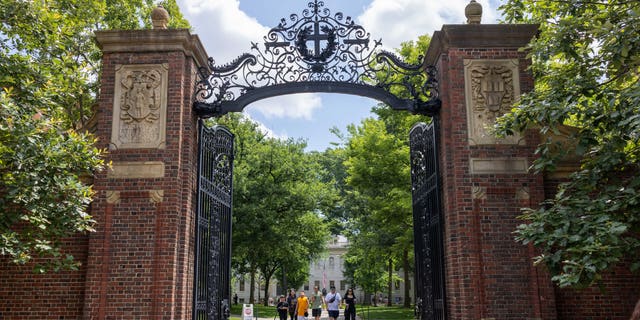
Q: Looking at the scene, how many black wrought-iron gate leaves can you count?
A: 2